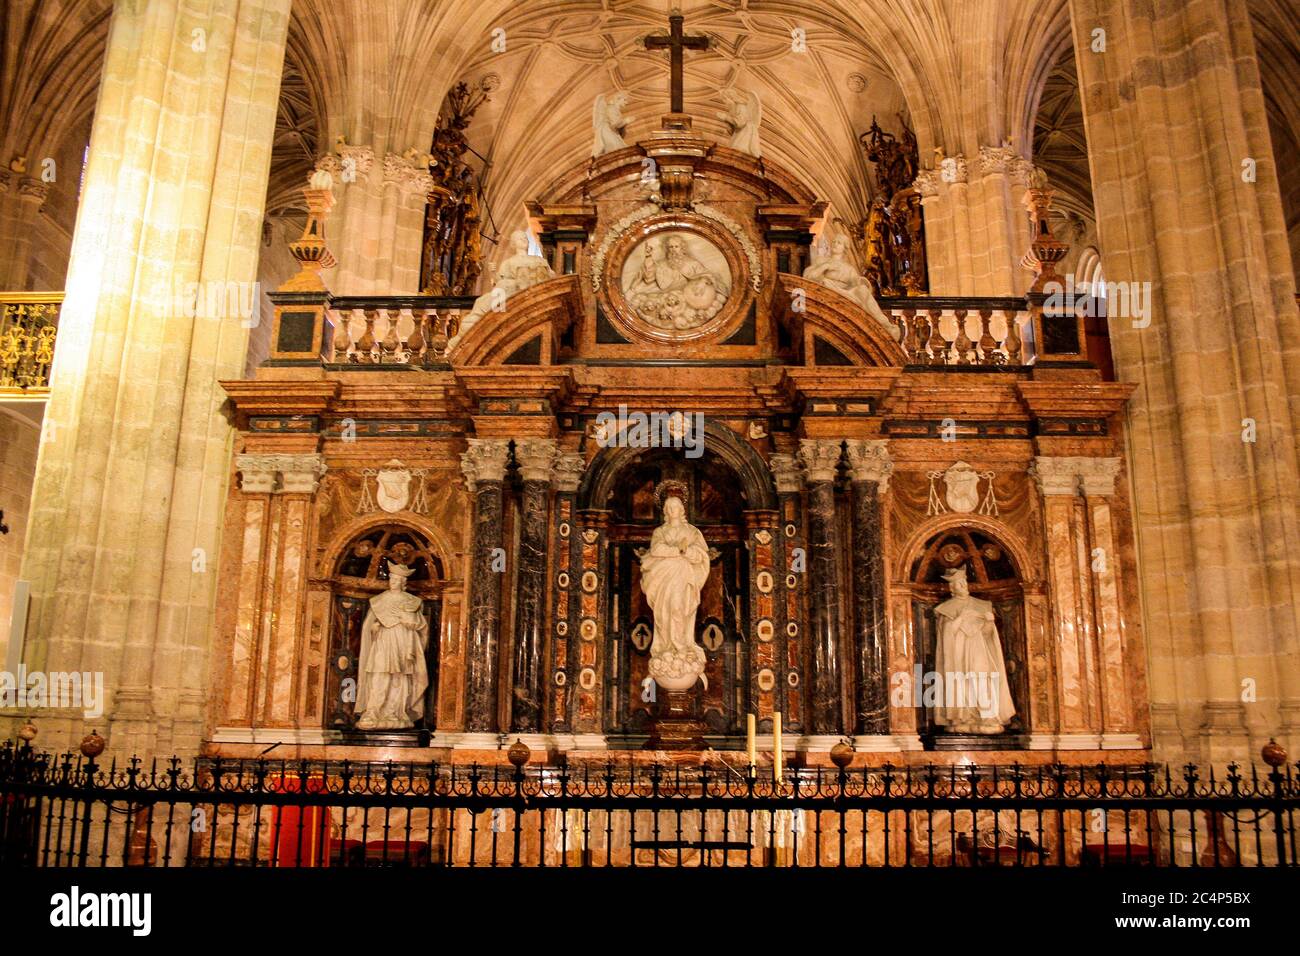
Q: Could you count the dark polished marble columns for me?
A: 4